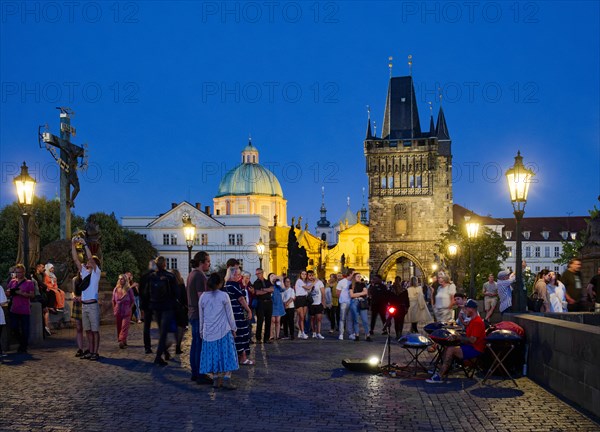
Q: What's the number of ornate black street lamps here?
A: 6